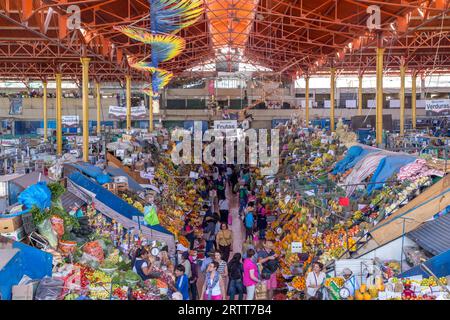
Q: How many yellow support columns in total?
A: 12